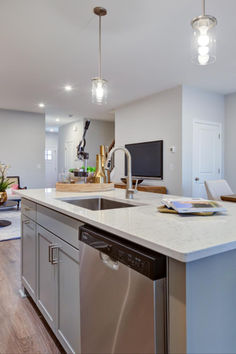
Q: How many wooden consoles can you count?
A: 1